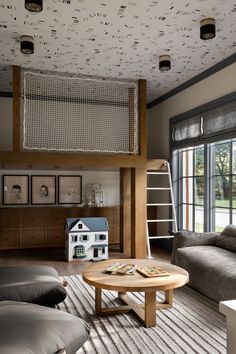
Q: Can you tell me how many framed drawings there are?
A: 3